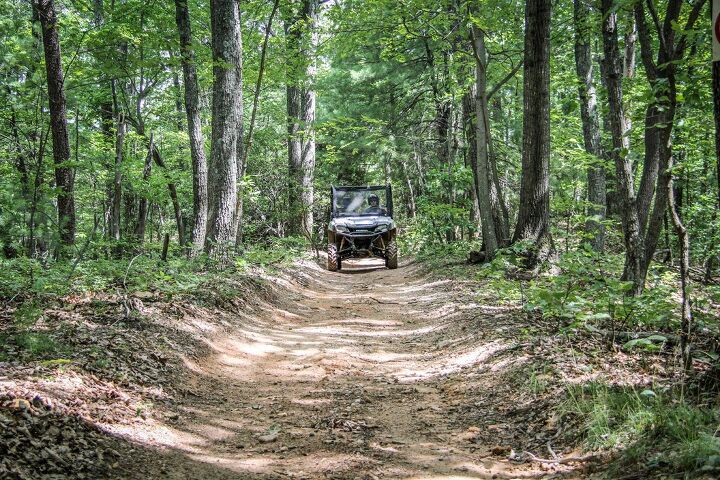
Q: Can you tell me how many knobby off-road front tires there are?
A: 2